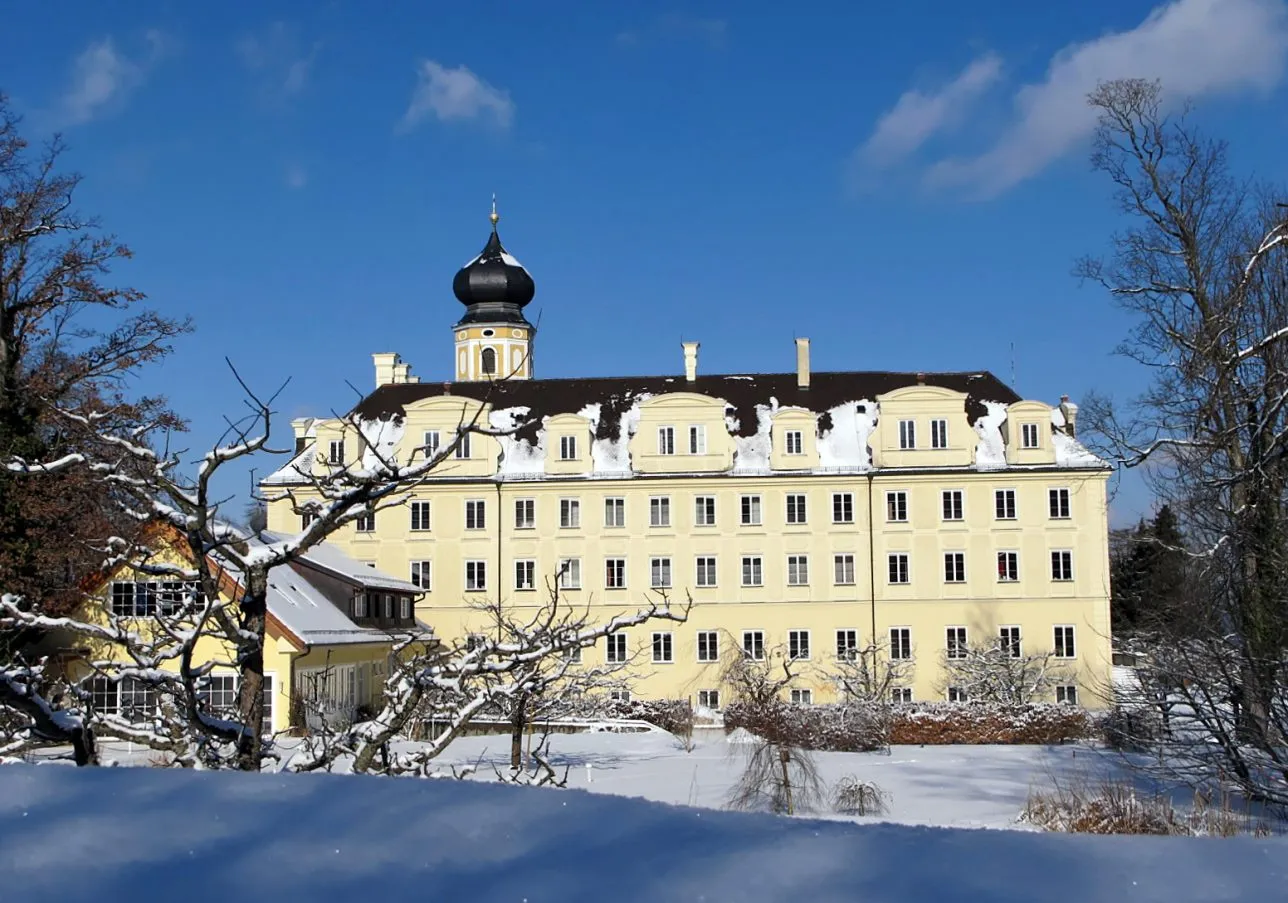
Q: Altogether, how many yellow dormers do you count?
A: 7